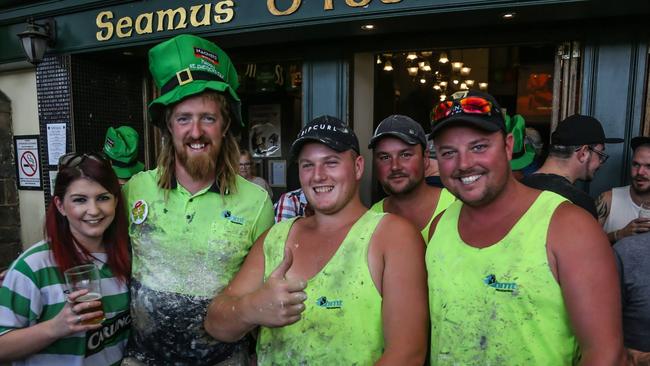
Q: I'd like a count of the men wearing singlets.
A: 4